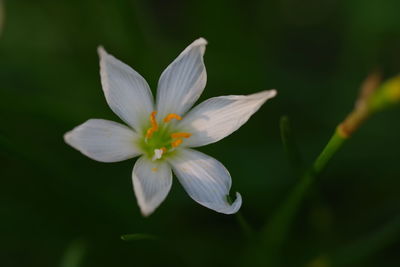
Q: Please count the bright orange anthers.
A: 6